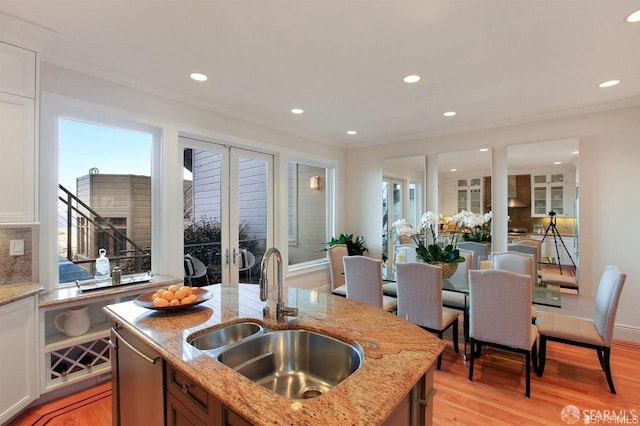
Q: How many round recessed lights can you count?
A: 7